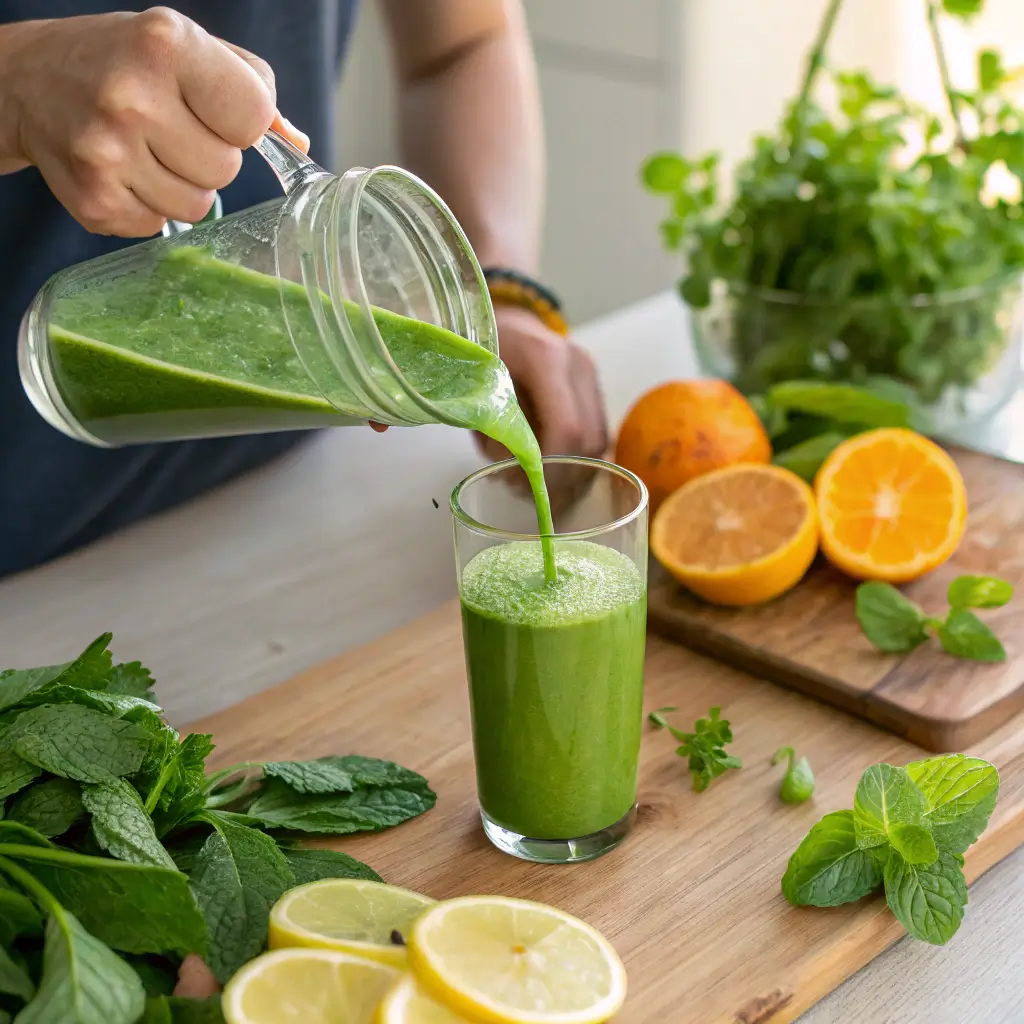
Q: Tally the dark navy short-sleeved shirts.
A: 1